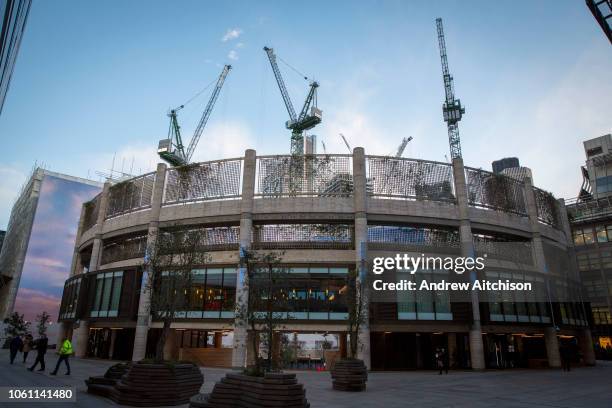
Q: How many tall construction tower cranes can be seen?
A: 3